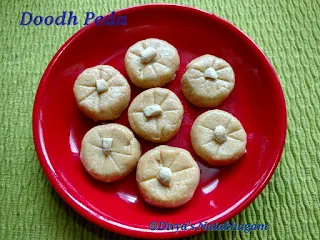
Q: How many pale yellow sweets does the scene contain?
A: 7